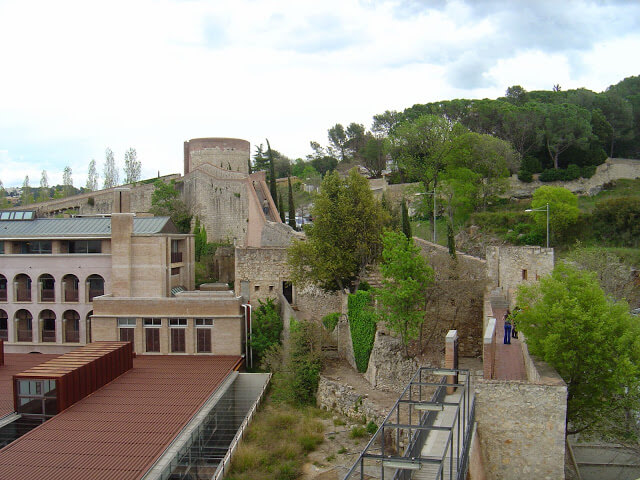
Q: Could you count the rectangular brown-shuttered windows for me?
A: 4